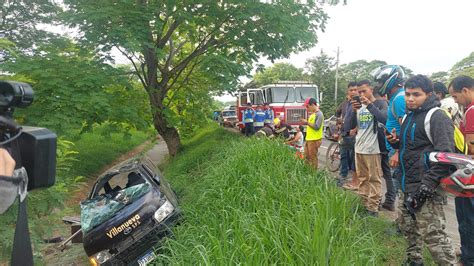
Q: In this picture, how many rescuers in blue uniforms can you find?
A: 3